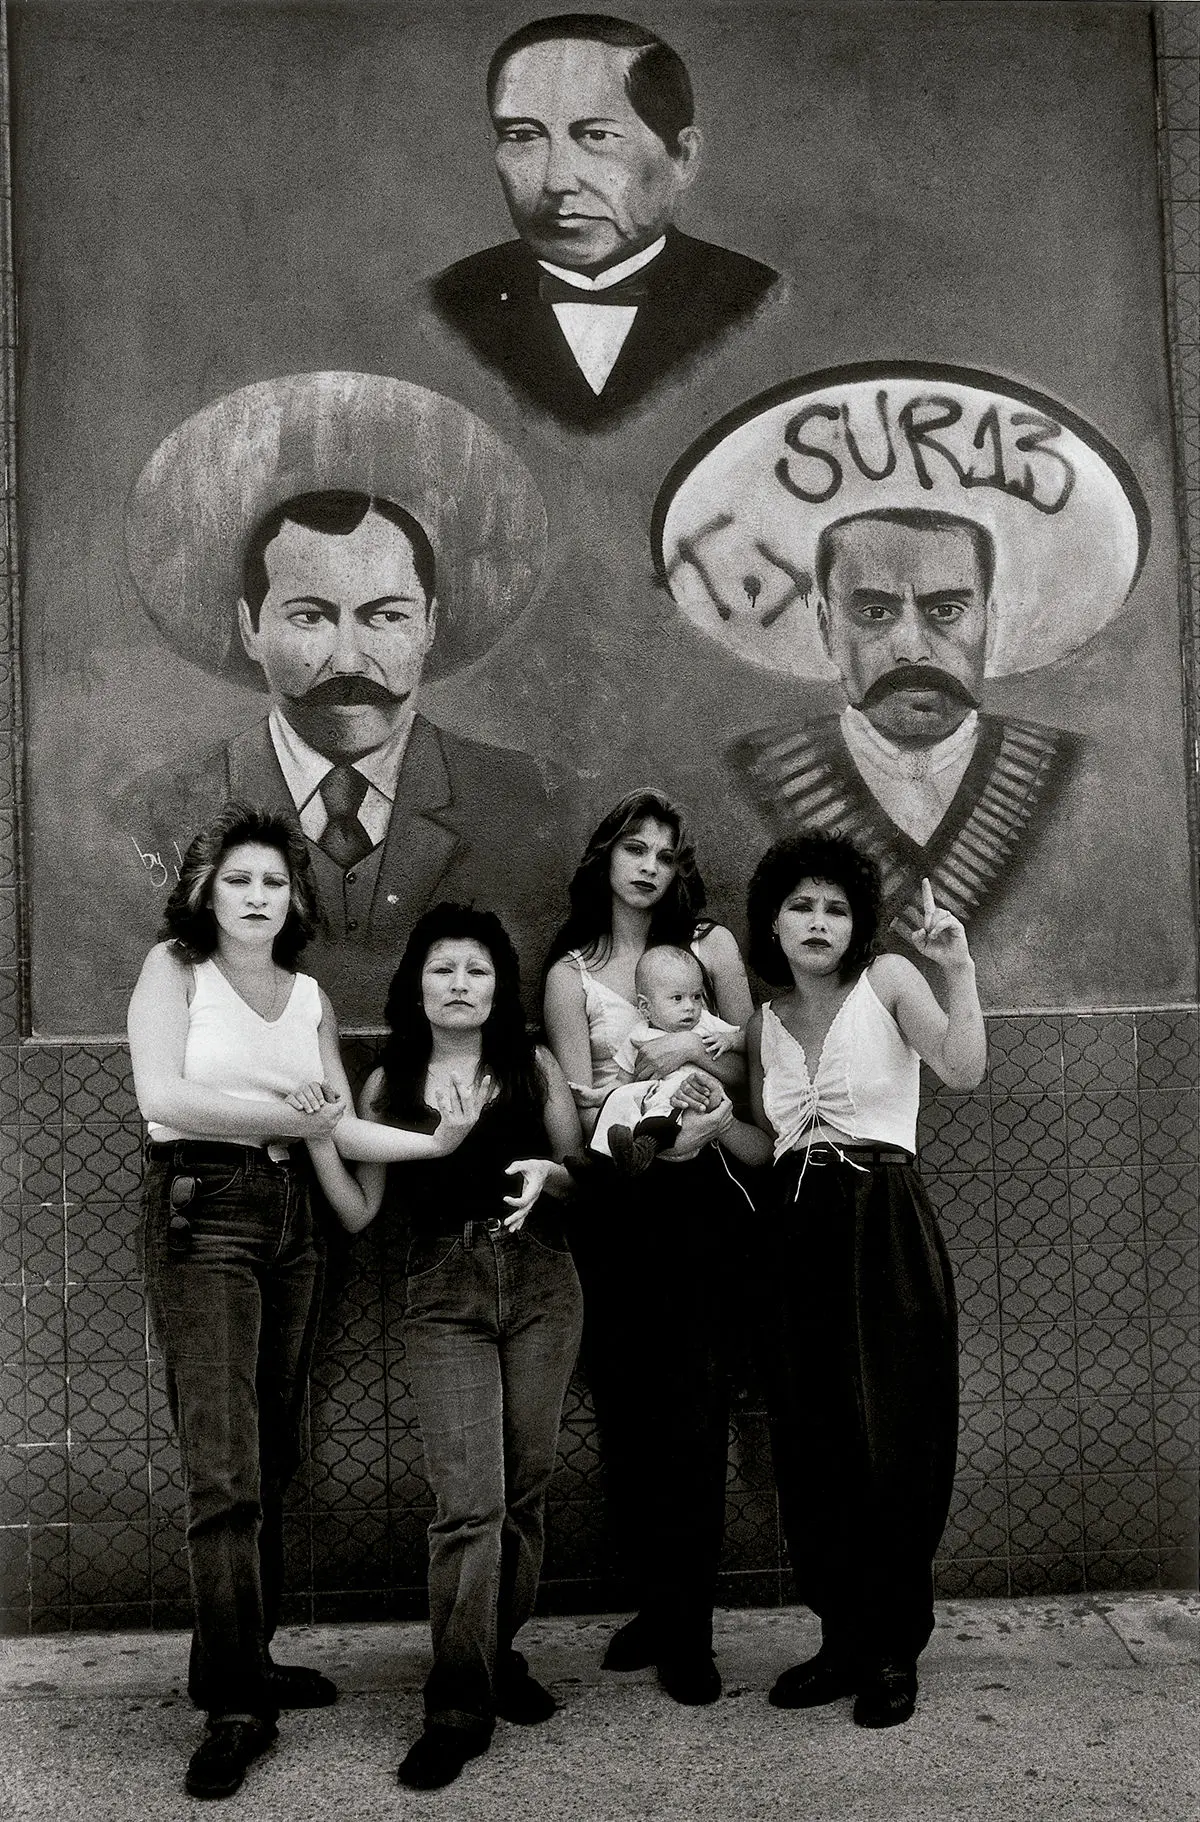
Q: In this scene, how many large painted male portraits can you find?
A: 3